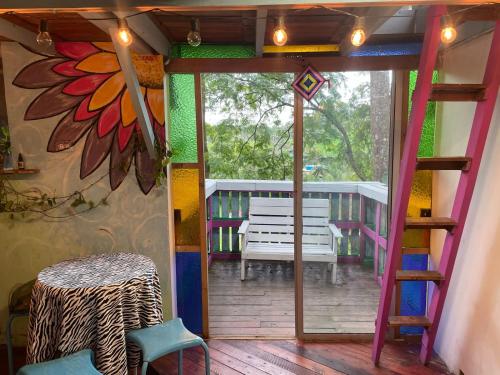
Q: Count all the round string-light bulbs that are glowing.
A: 4